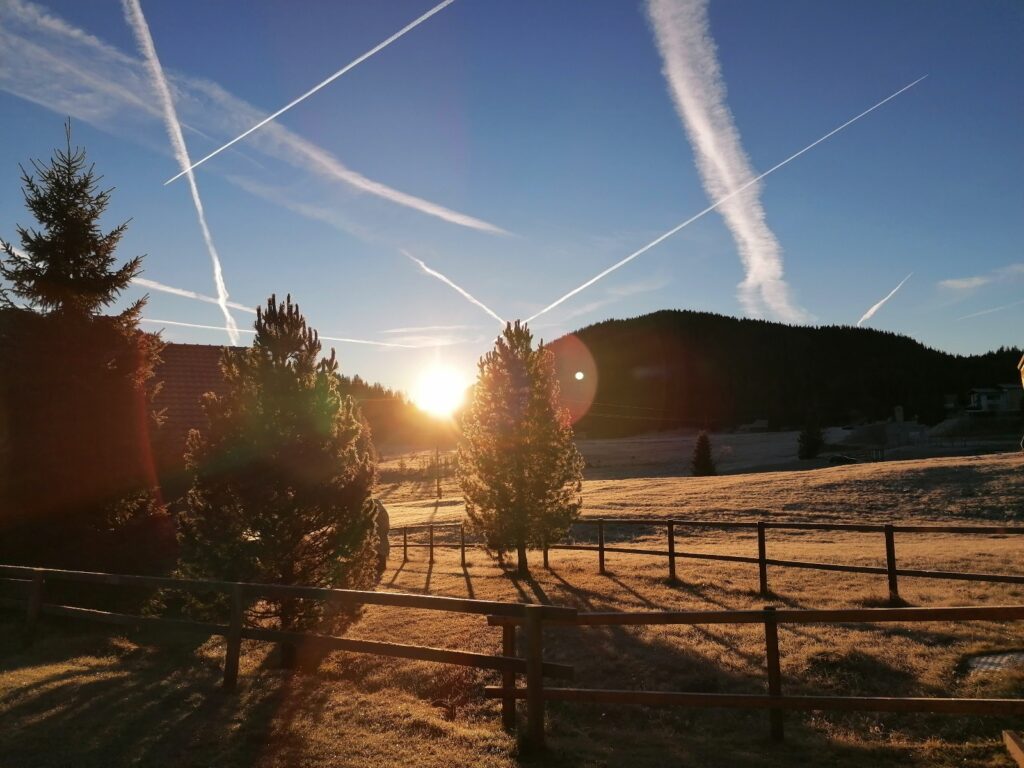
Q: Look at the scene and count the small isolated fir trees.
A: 2